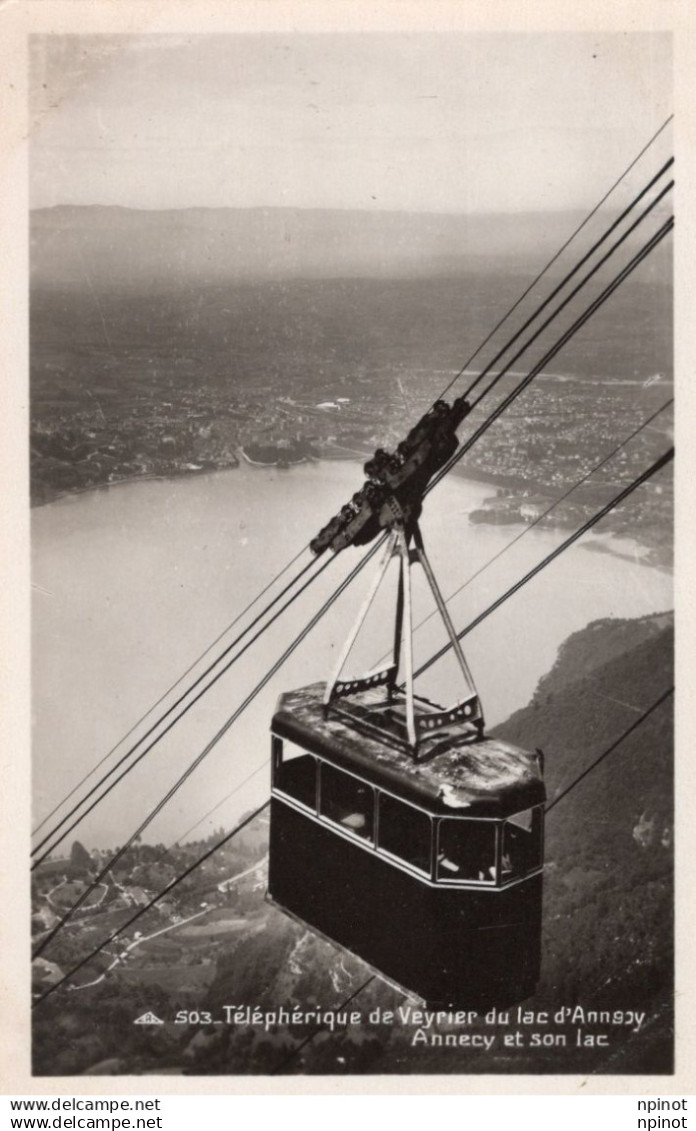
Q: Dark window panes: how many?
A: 5